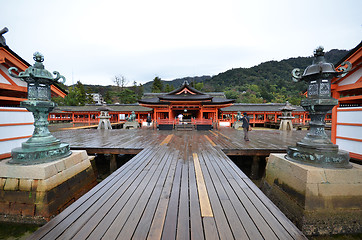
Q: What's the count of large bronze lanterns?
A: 2